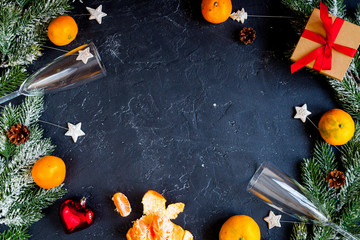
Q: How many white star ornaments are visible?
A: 5